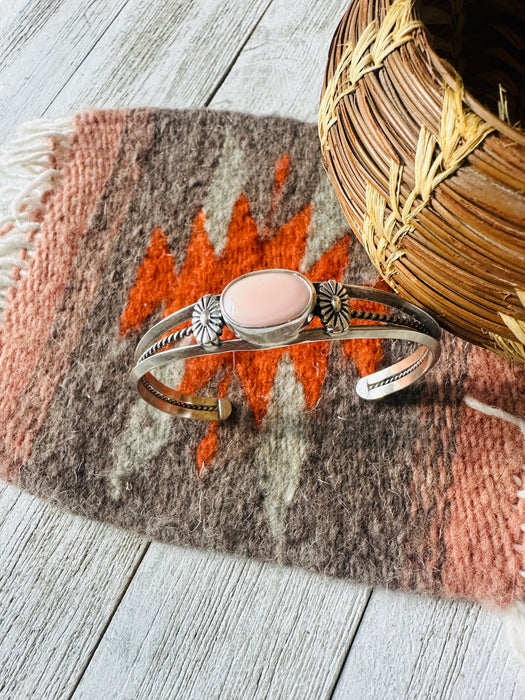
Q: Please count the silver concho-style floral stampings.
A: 2